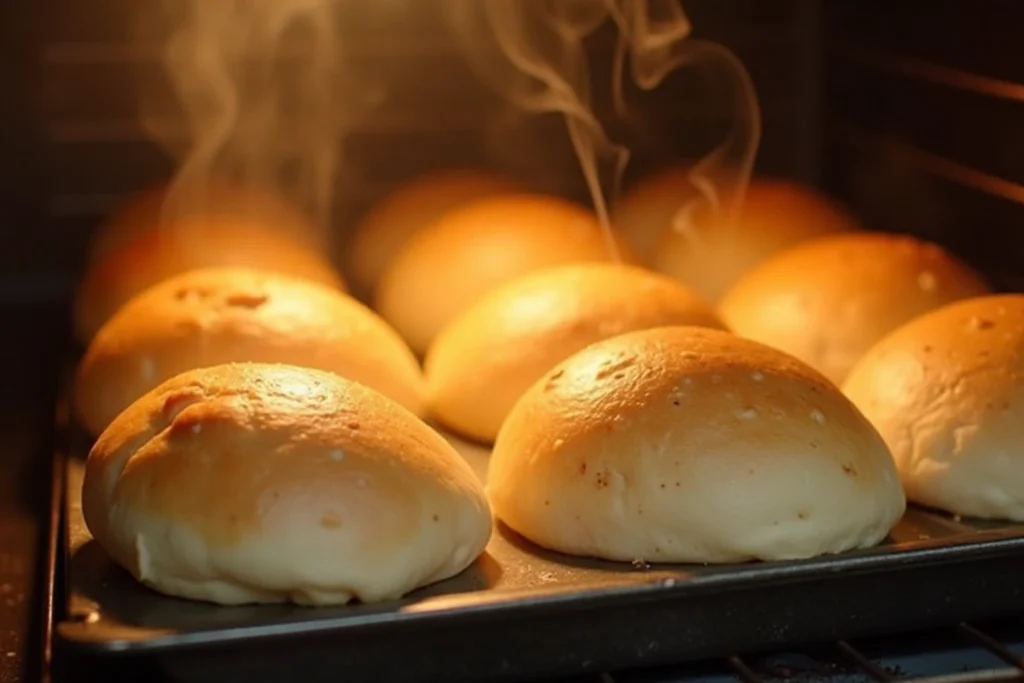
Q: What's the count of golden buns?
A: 12